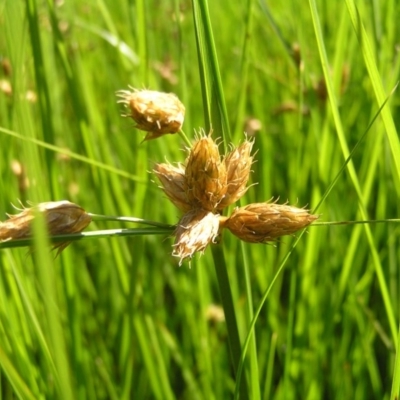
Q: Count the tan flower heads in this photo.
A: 7